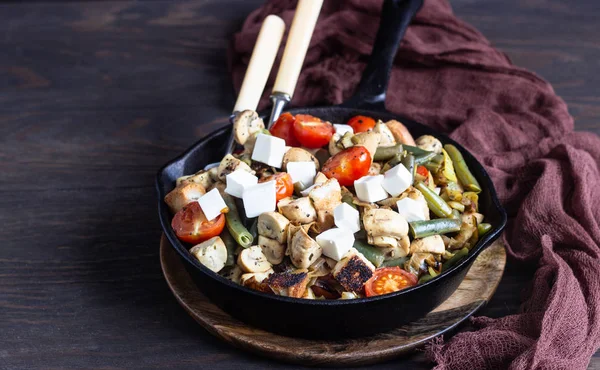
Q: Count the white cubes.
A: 11